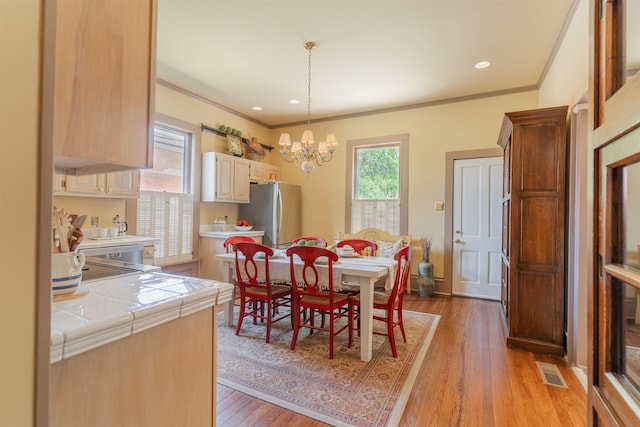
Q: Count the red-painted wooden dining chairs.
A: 6